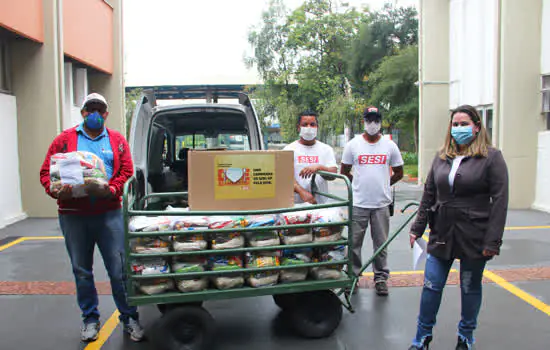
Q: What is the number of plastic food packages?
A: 13